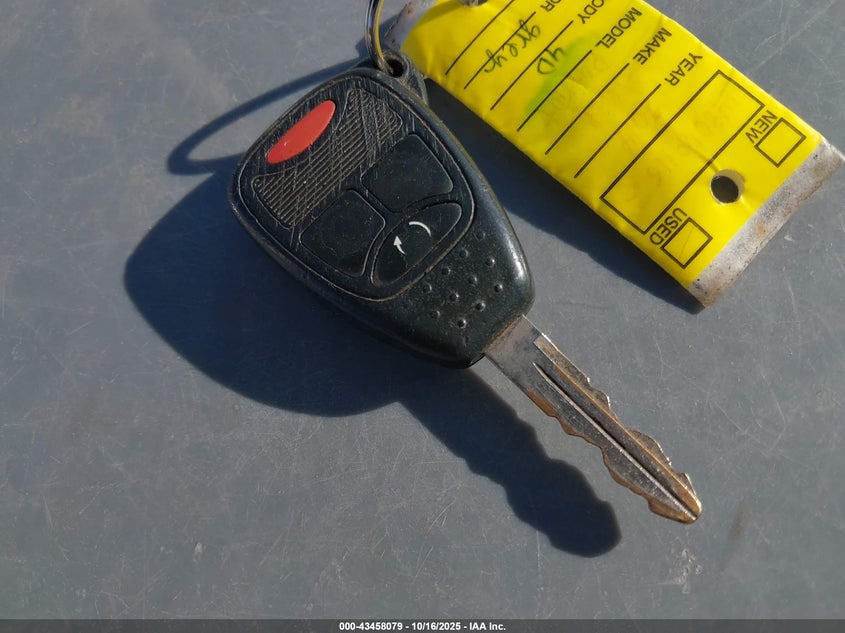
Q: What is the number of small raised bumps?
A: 11